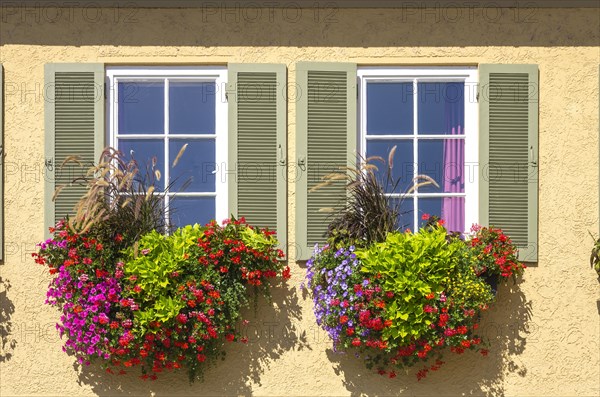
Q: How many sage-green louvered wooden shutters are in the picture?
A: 4